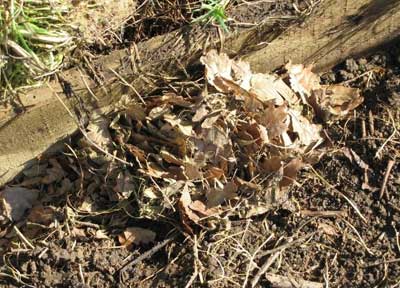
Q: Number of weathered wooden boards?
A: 1